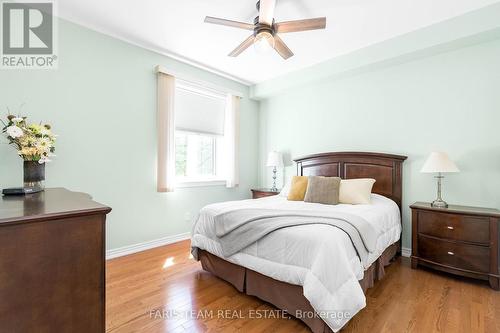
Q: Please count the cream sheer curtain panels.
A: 2